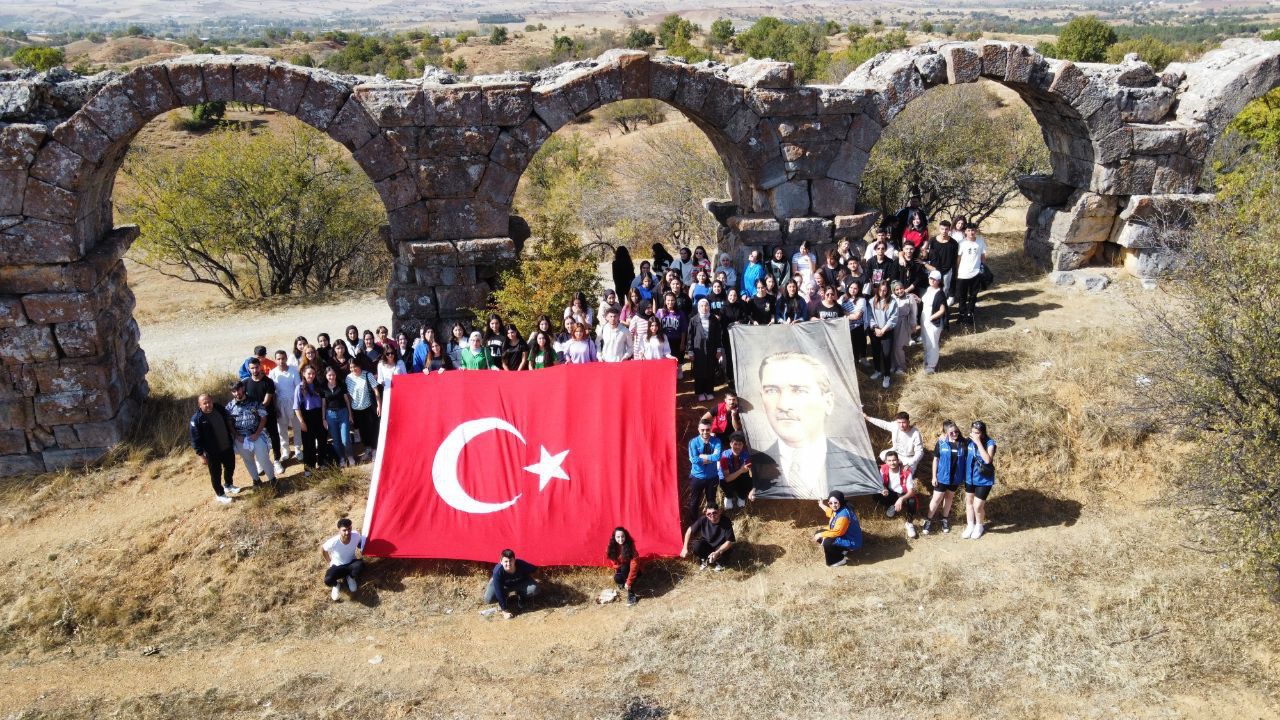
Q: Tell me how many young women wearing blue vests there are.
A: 3